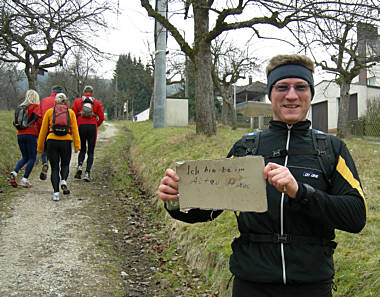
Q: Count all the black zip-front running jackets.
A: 1